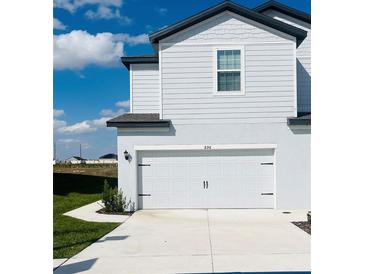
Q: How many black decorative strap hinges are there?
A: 4